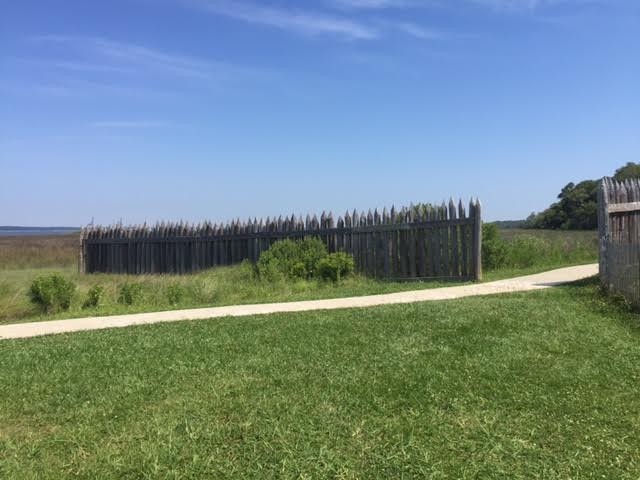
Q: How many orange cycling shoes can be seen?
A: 0